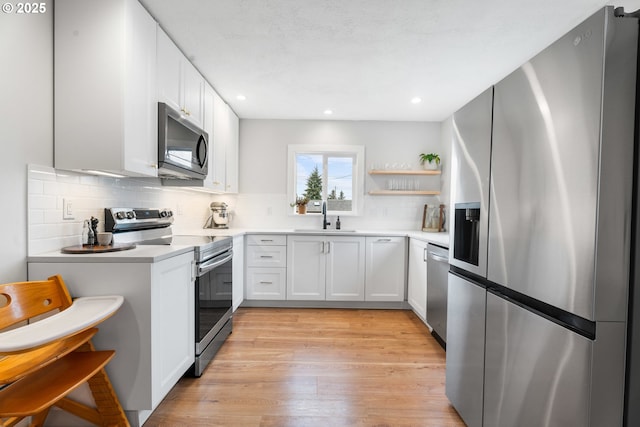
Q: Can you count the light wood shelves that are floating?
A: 2